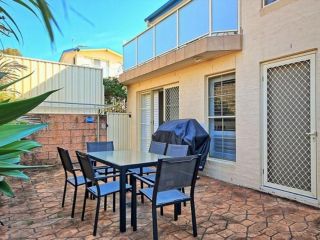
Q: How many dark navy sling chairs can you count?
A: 6